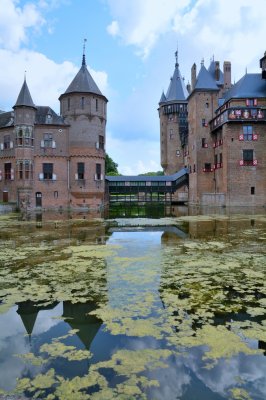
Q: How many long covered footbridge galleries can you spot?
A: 1